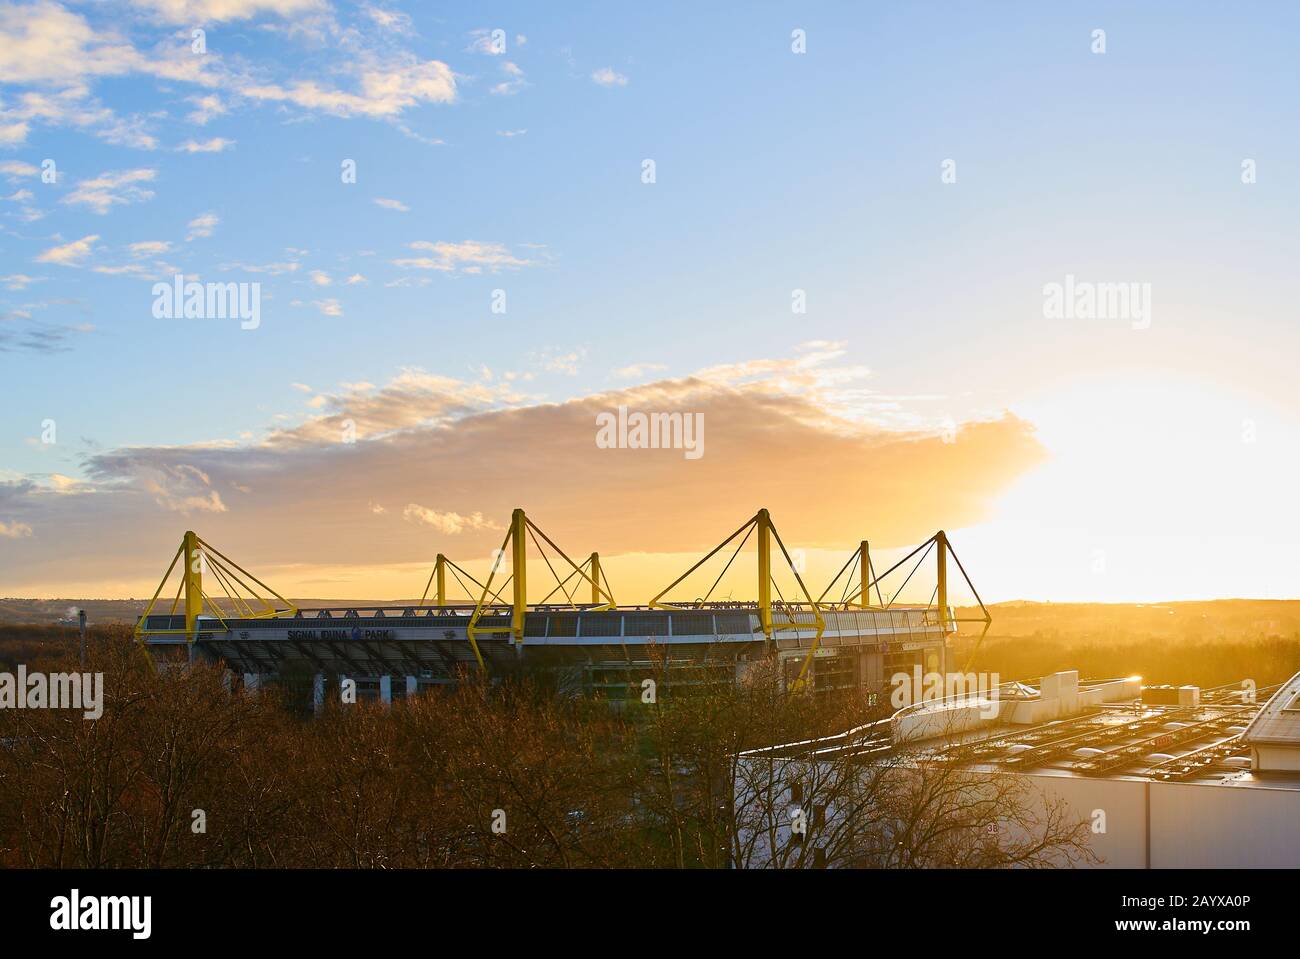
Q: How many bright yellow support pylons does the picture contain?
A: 7